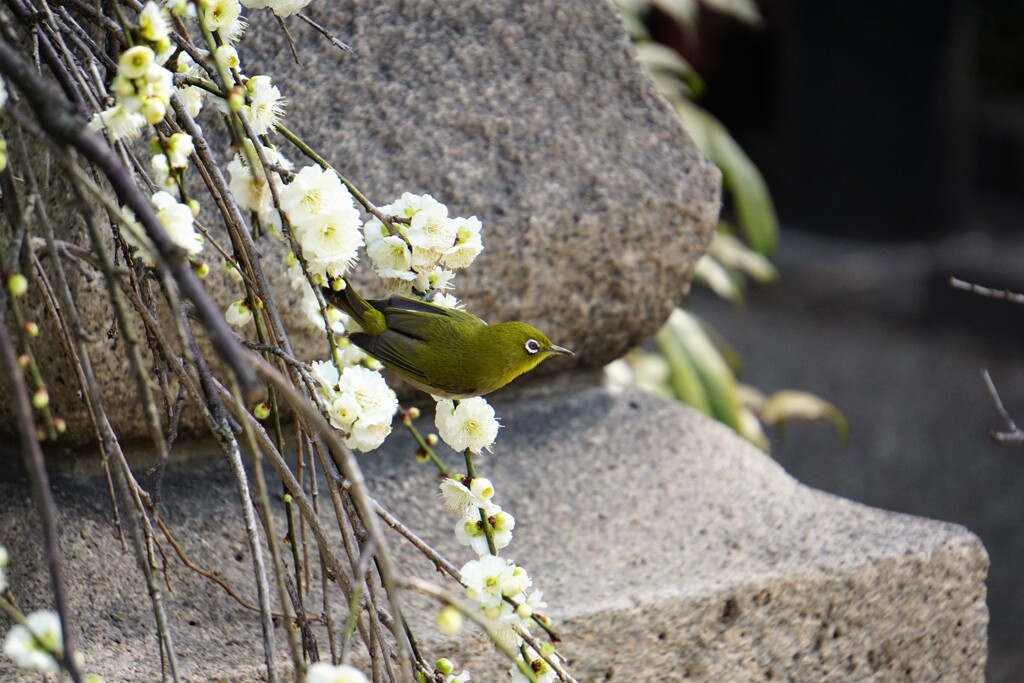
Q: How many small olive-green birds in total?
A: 1